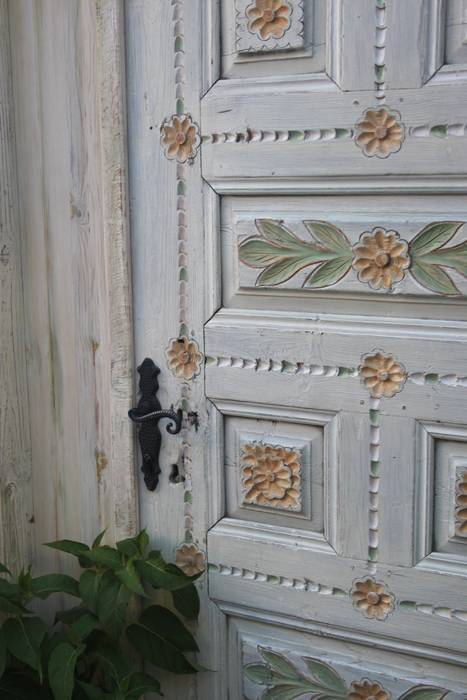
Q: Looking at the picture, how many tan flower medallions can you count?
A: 11